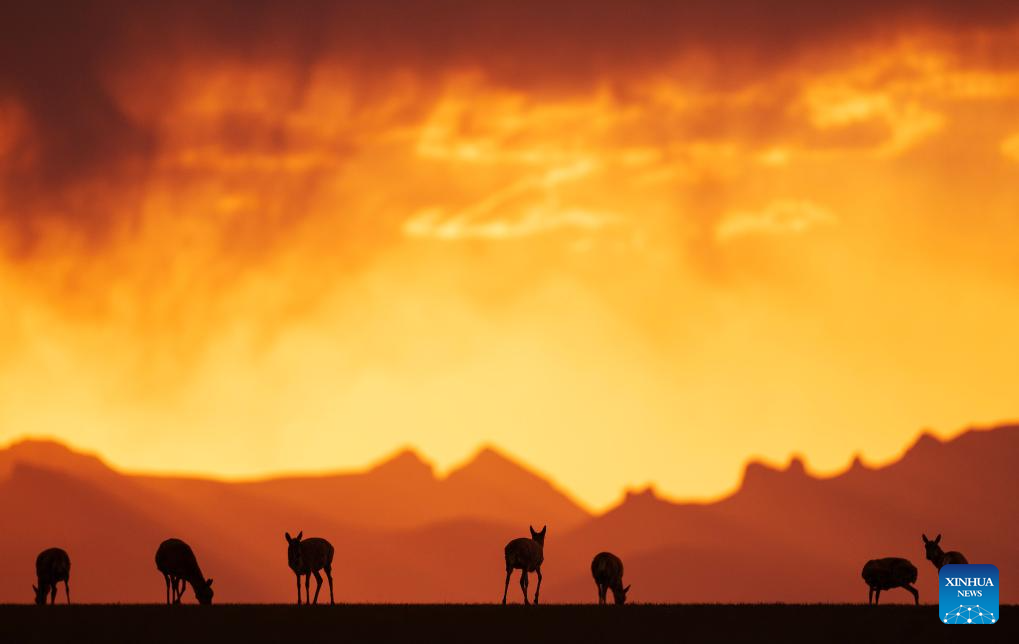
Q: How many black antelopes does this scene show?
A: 7